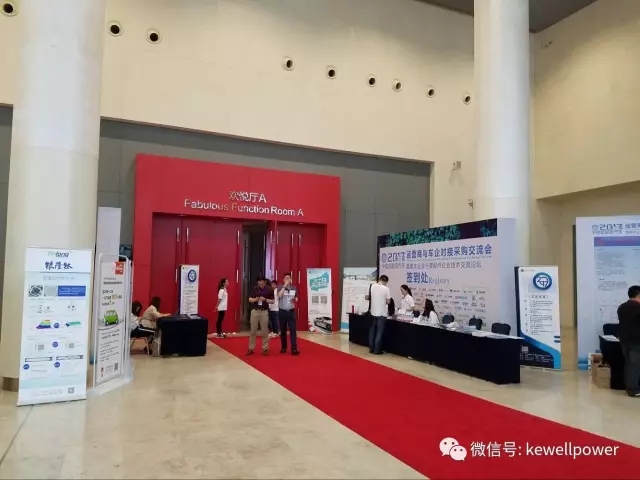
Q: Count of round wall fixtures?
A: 9